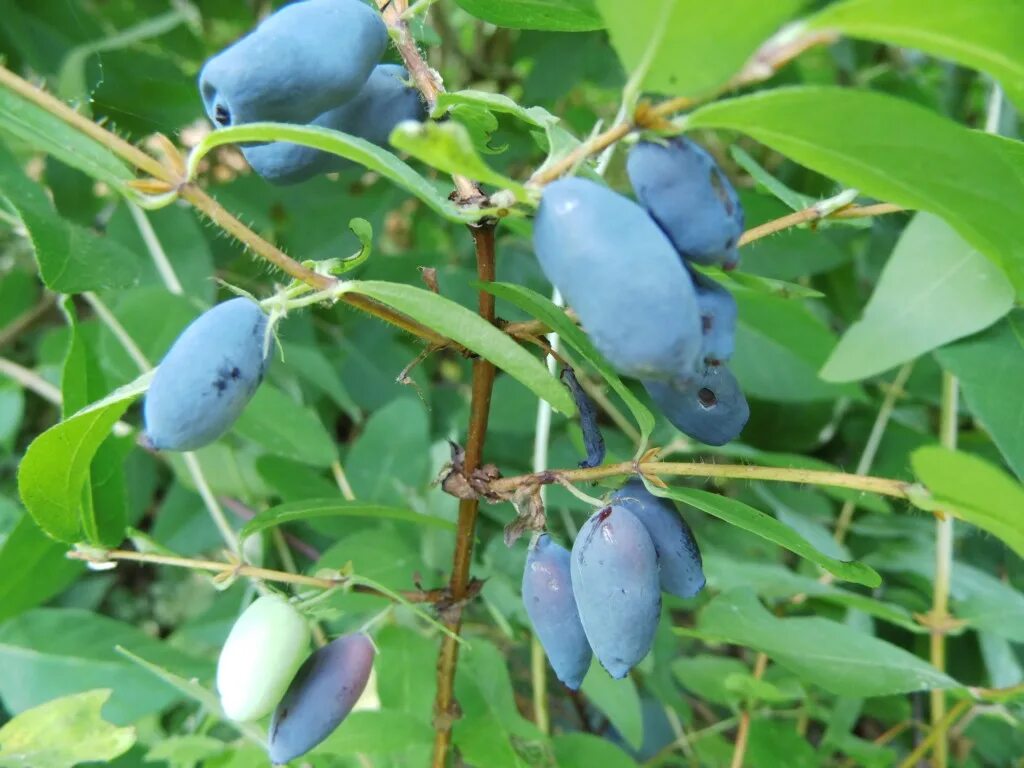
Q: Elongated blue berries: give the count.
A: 11